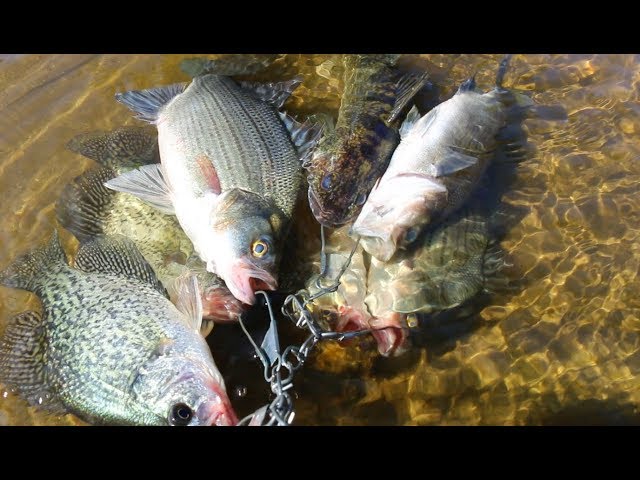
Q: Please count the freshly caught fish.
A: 7